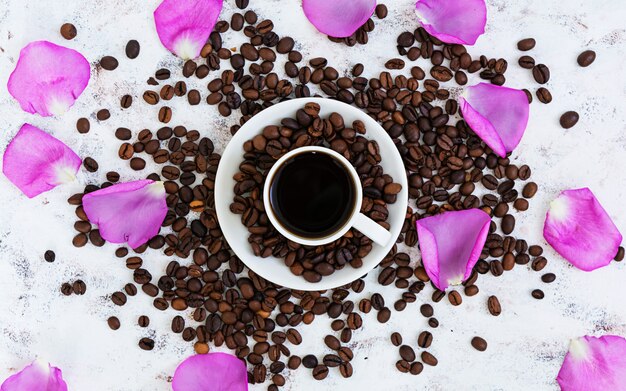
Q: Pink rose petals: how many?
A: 12